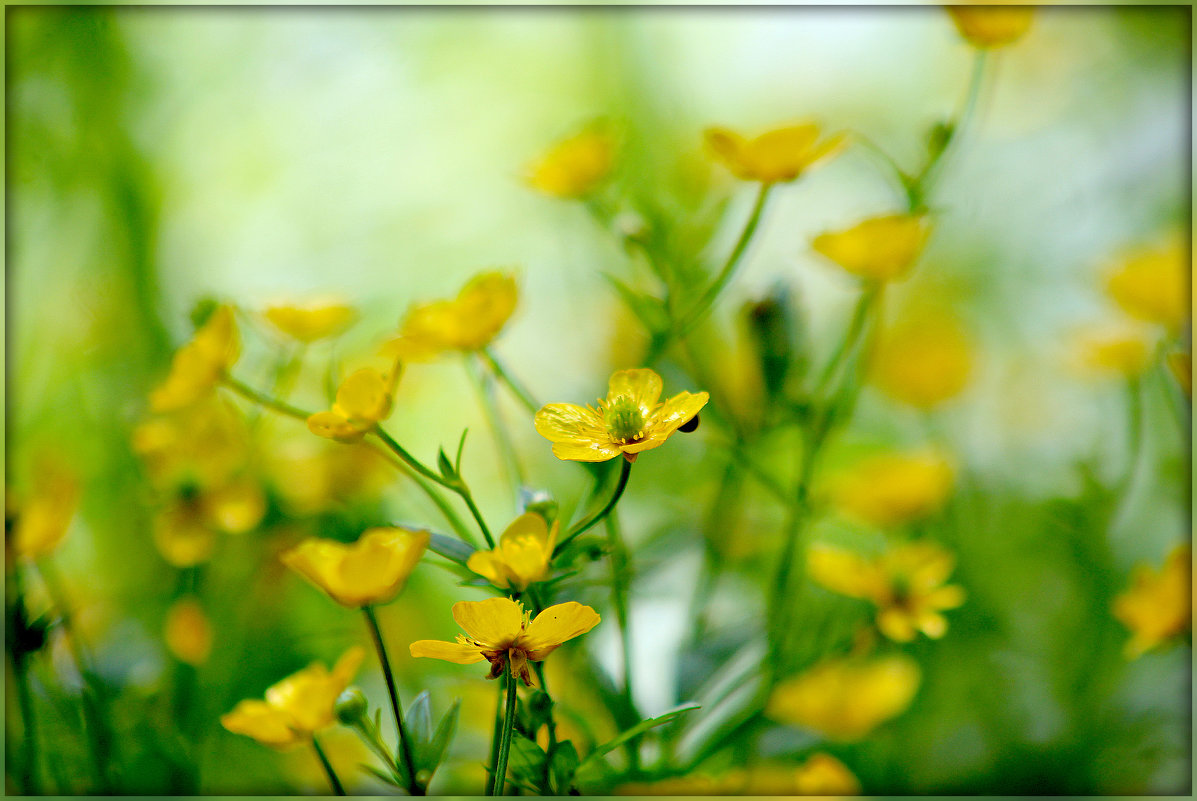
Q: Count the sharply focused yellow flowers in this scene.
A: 2